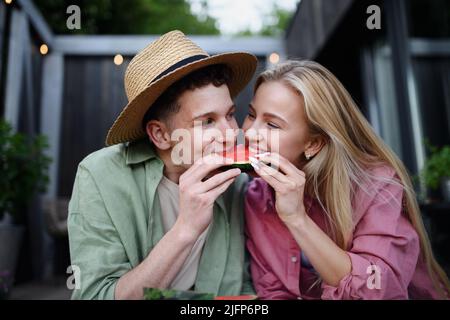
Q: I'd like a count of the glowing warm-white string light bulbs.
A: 4